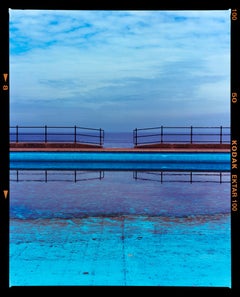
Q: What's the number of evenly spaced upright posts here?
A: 8